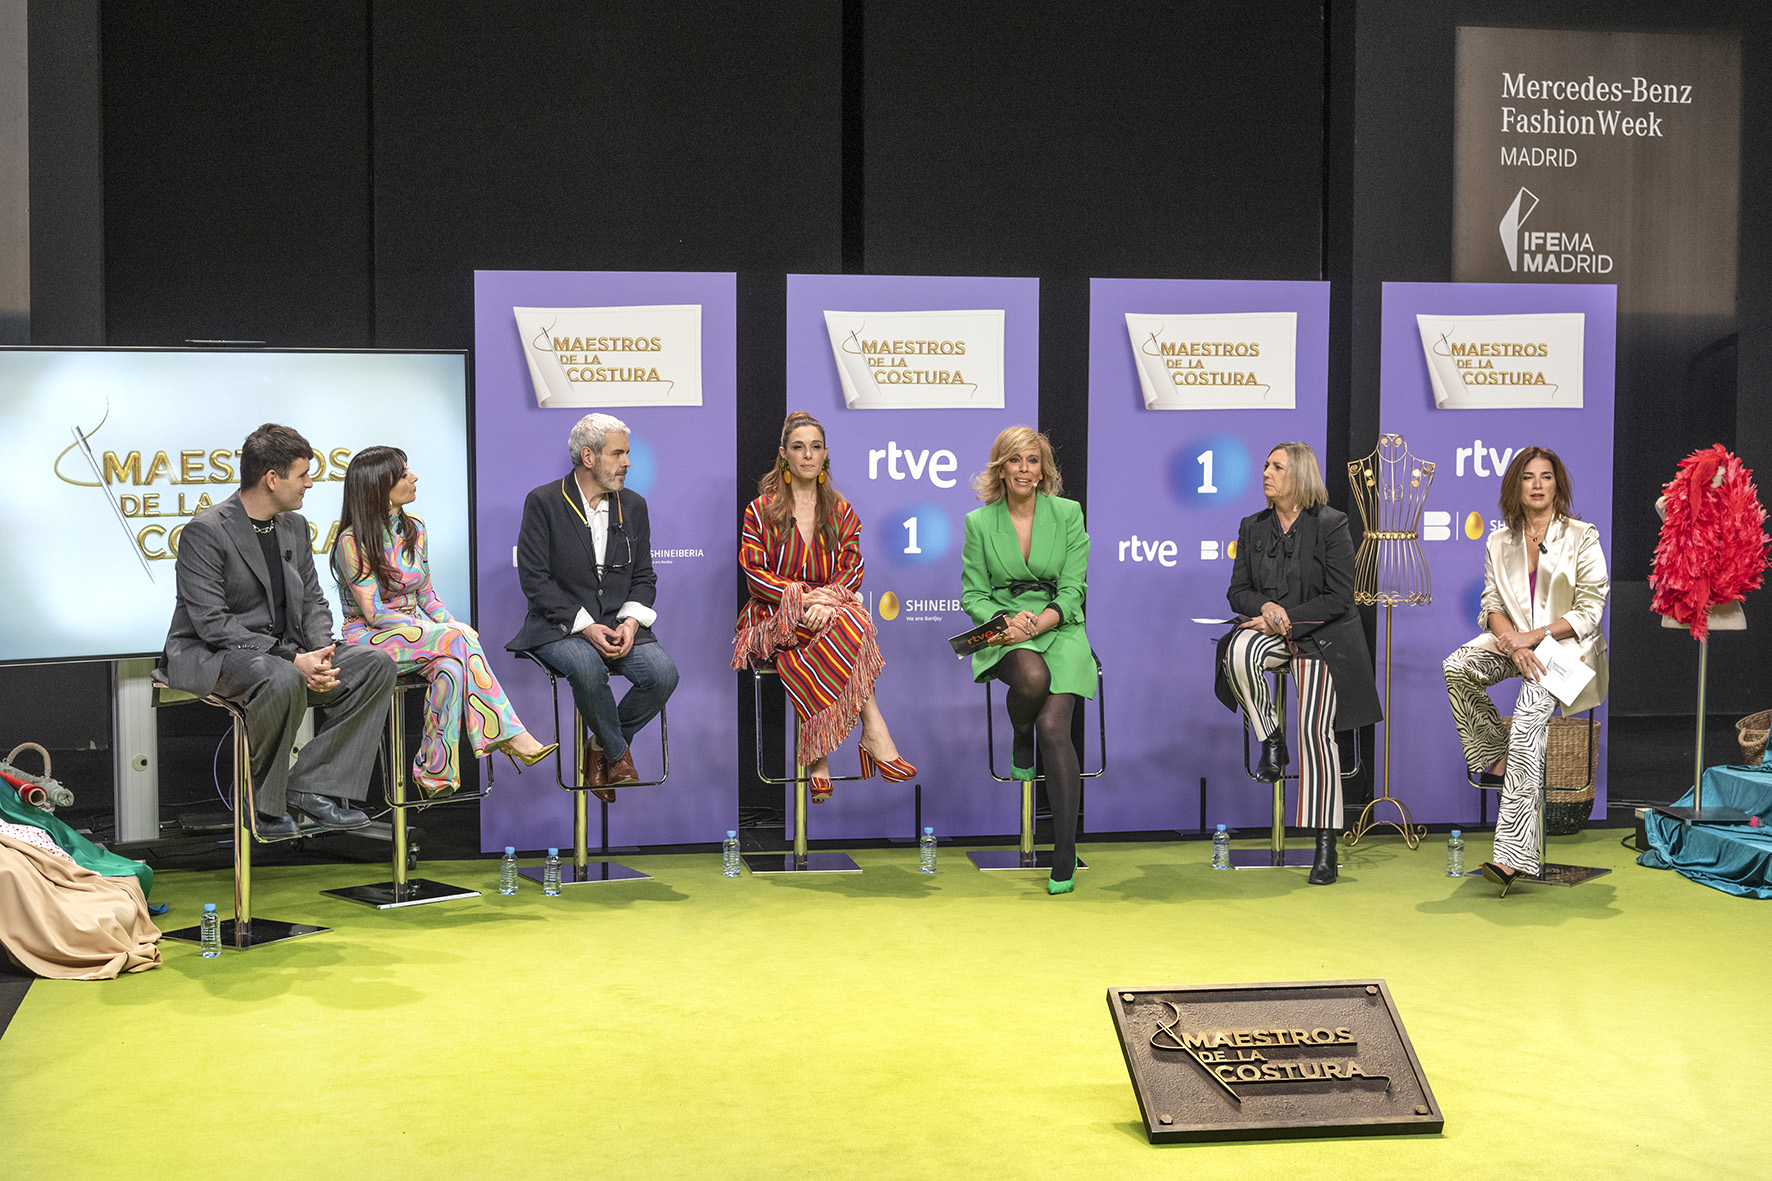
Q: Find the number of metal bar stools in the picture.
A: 7